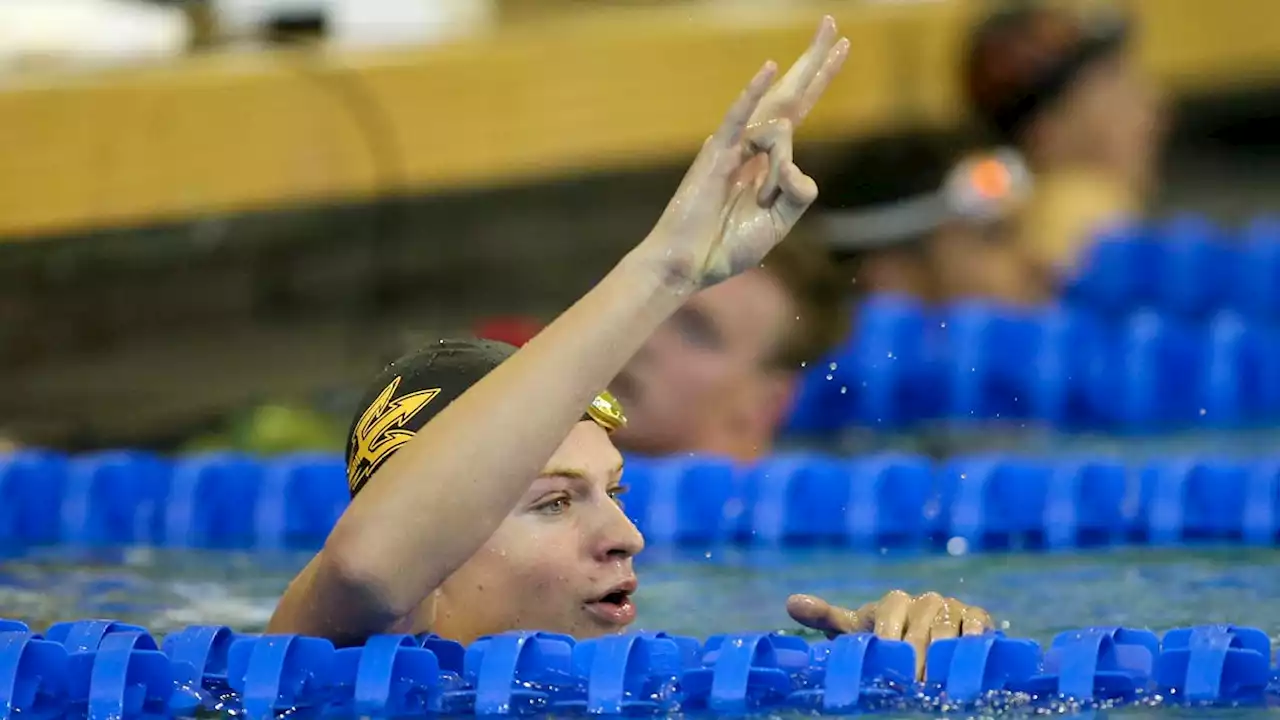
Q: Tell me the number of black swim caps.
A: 2